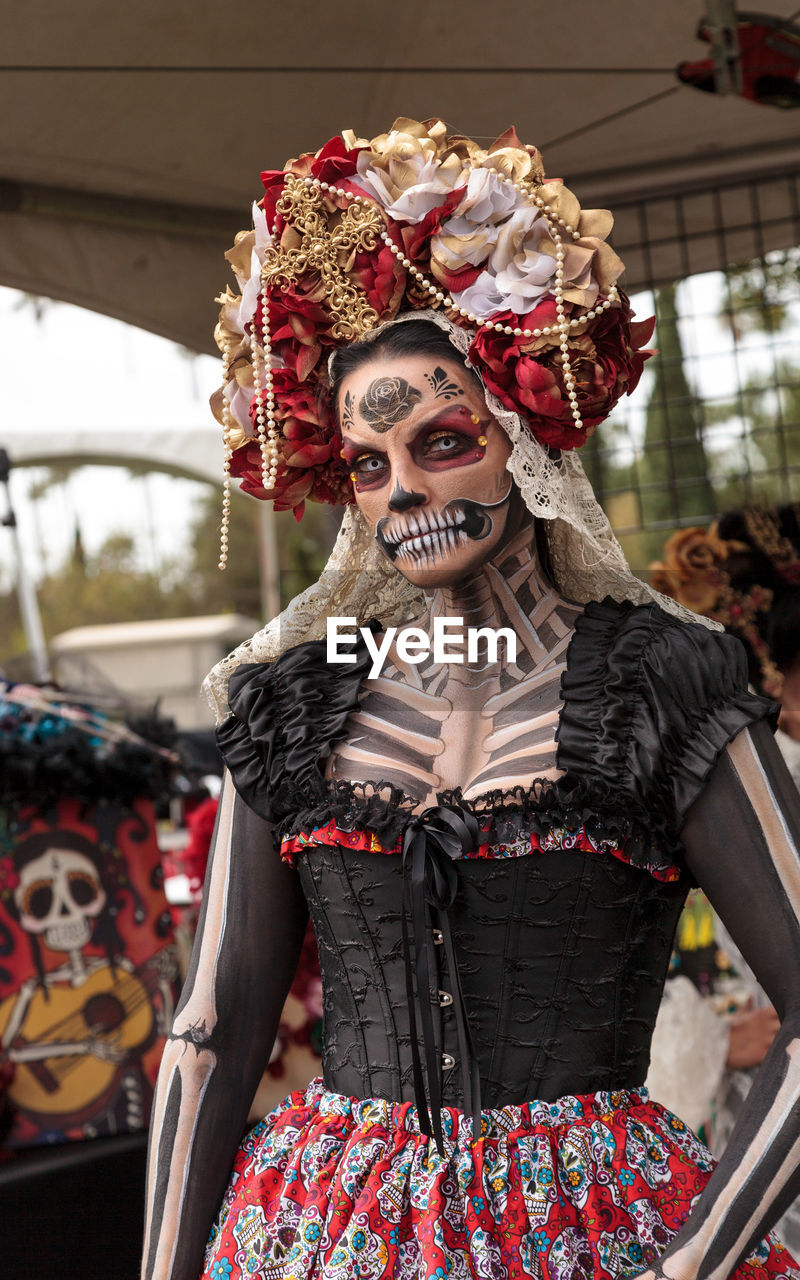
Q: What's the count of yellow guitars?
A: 1